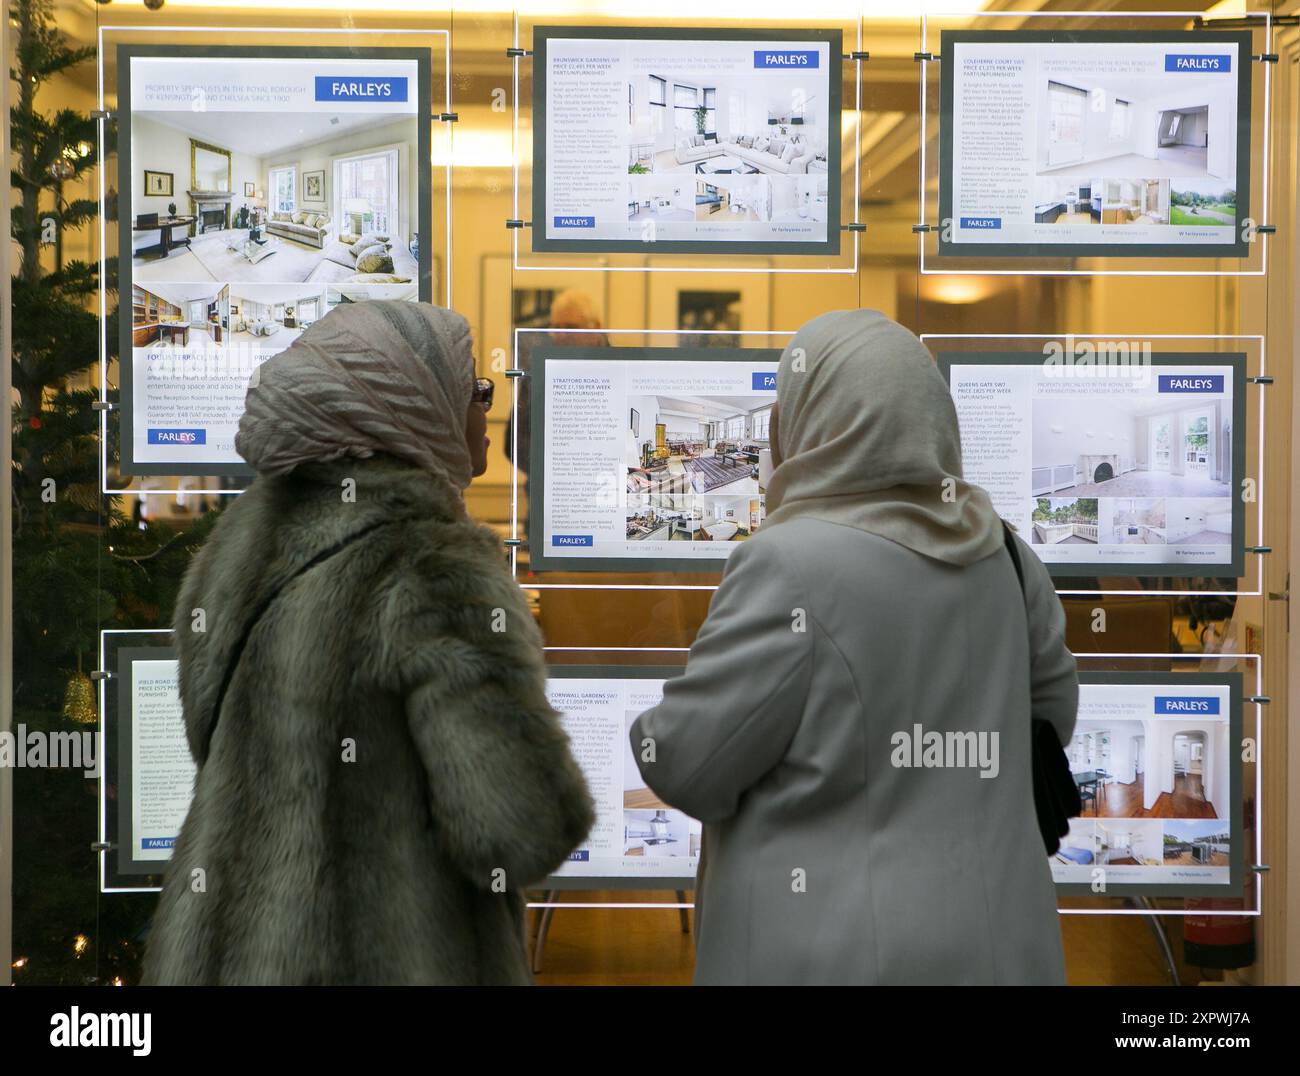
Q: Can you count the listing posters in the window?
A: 8